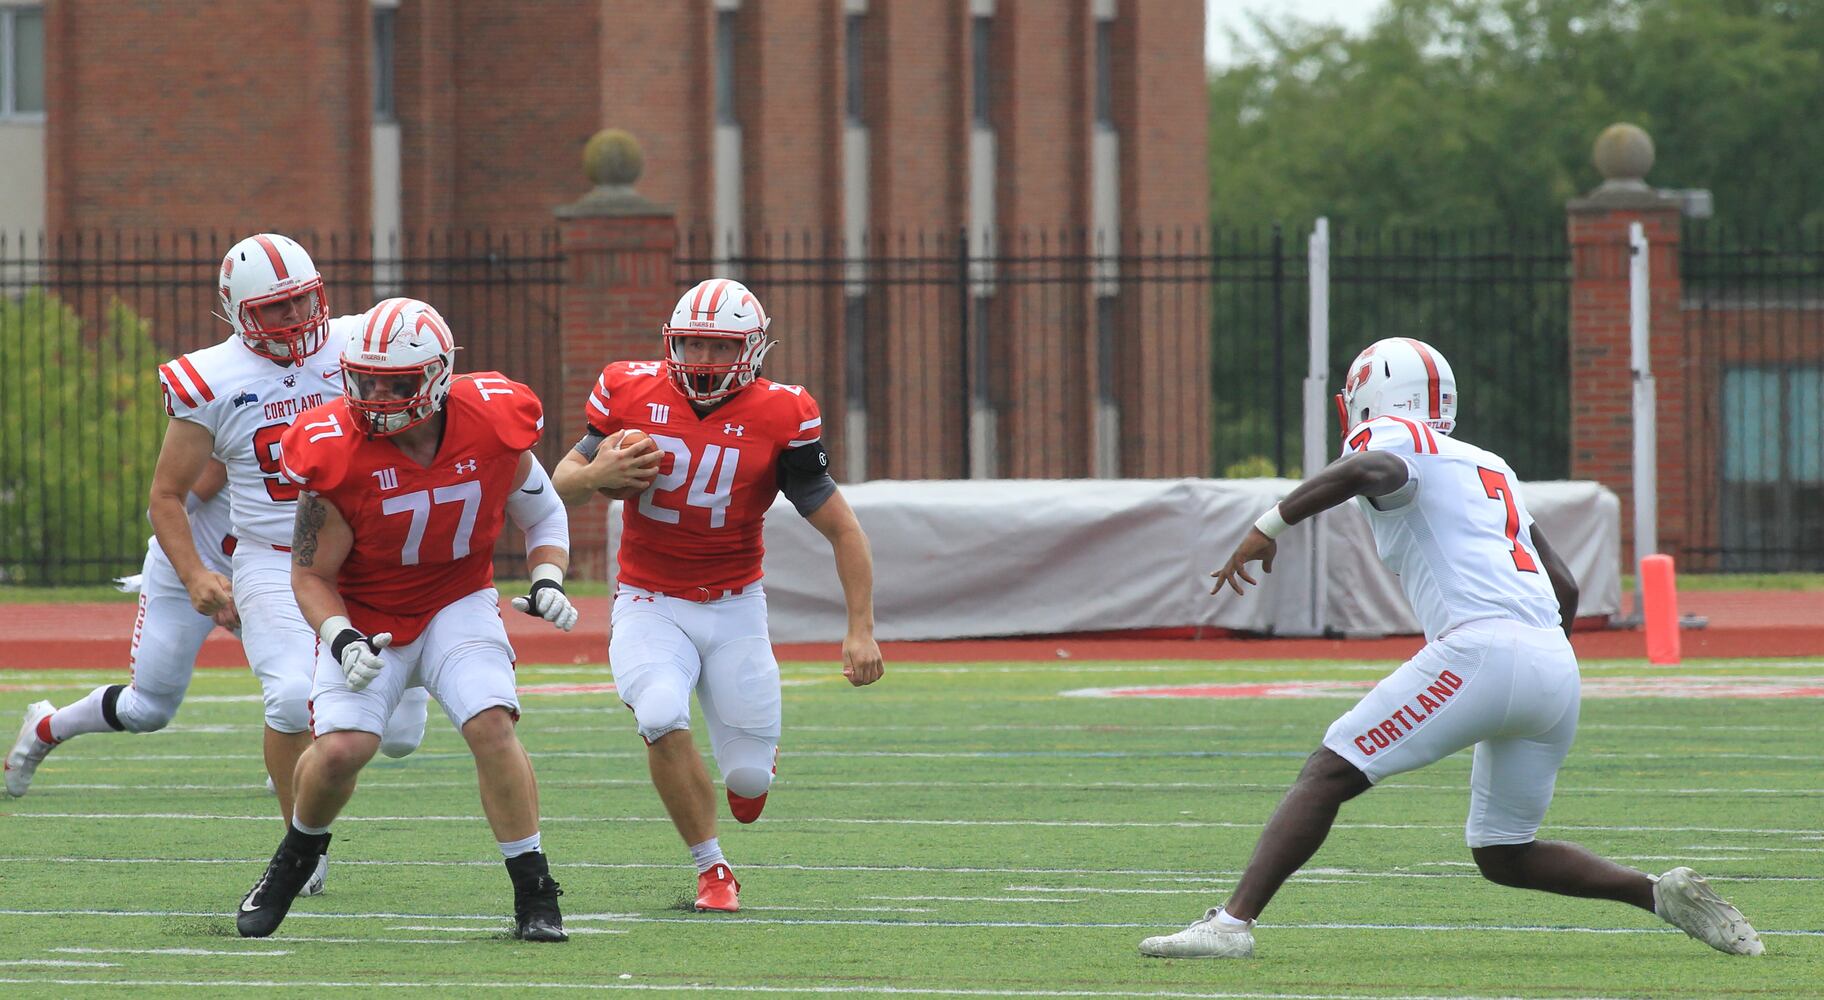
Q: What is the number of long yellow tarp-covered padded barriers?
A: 0